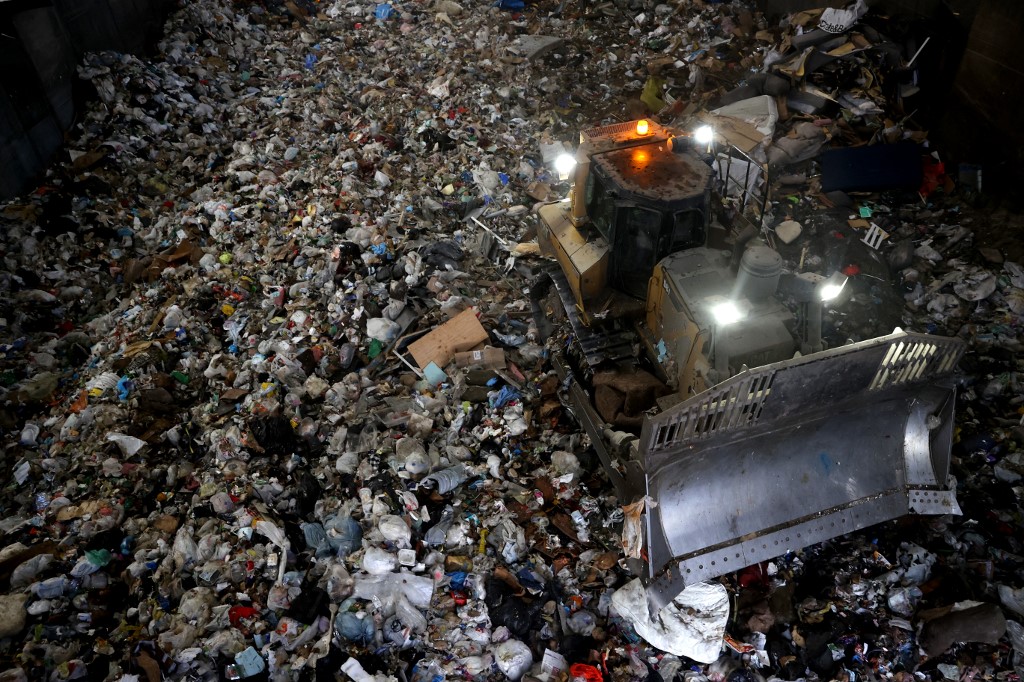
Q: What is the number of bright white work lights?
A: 4